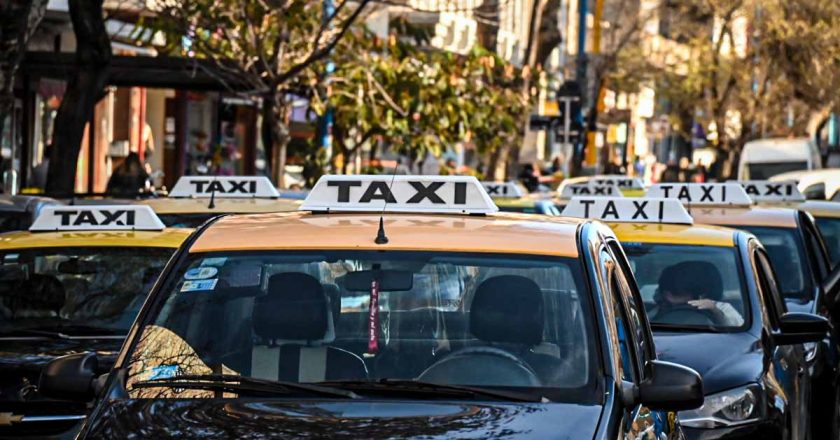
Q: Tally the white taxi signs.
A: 9